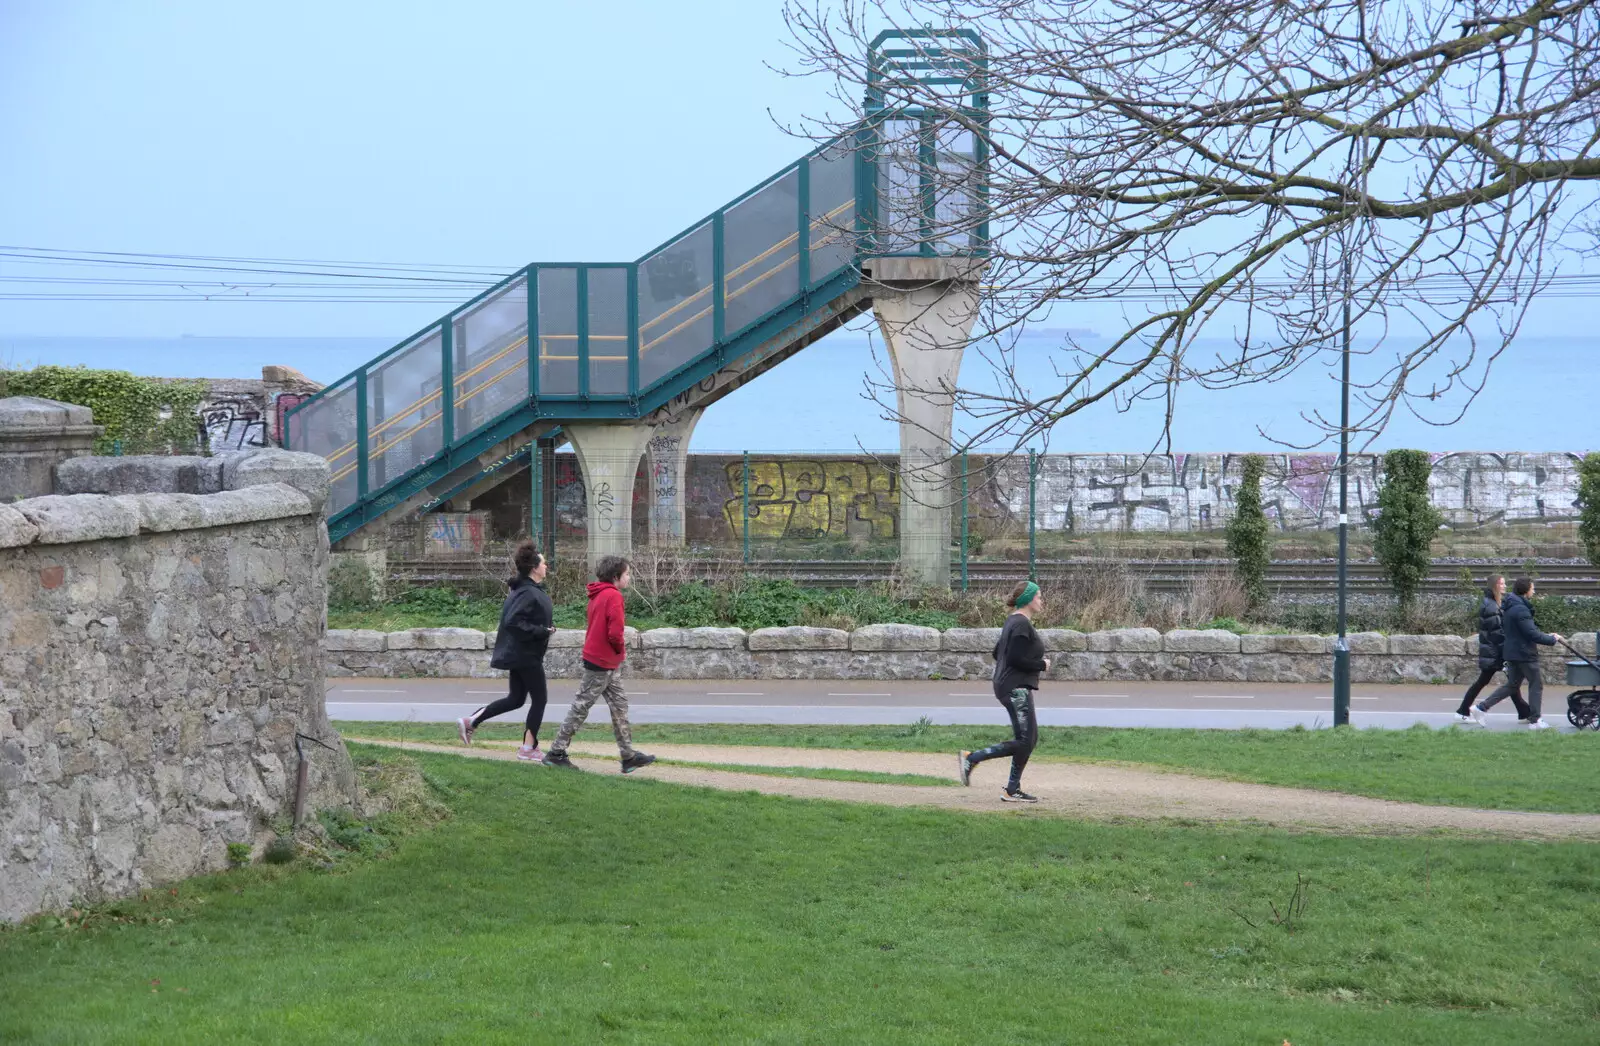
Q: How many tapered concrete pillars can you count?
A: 3